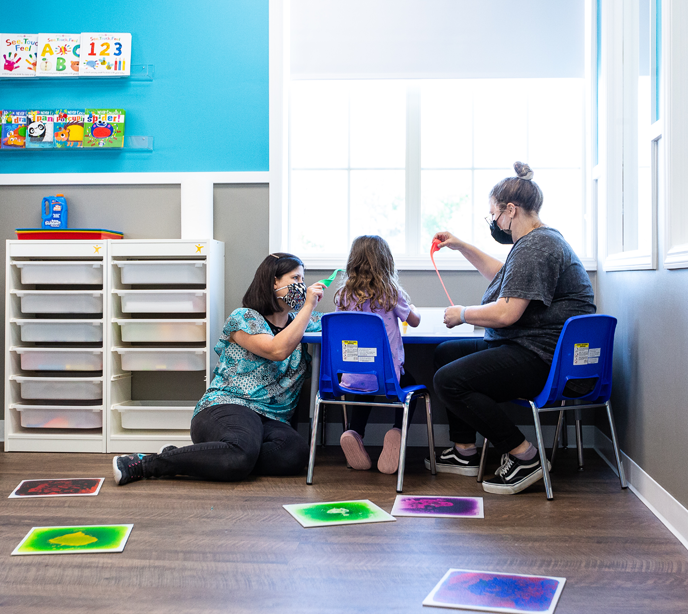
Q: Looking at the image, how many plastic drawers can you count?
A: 11